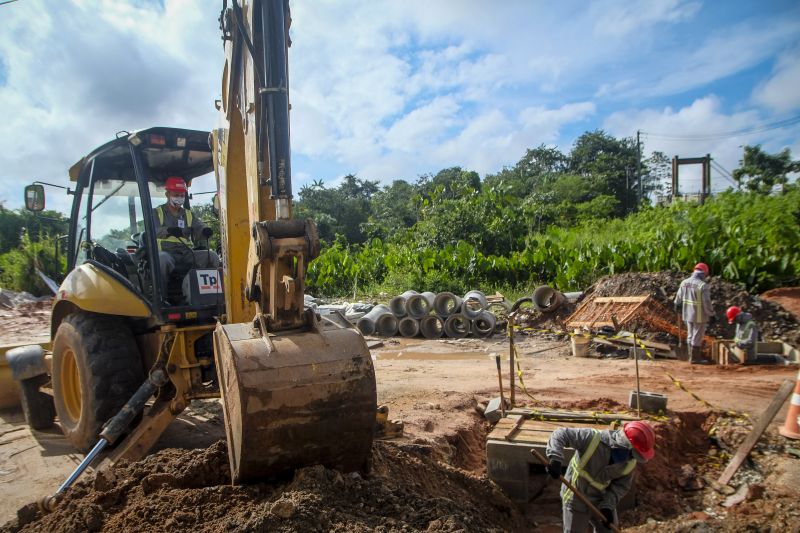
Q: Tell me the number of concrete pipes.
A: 11